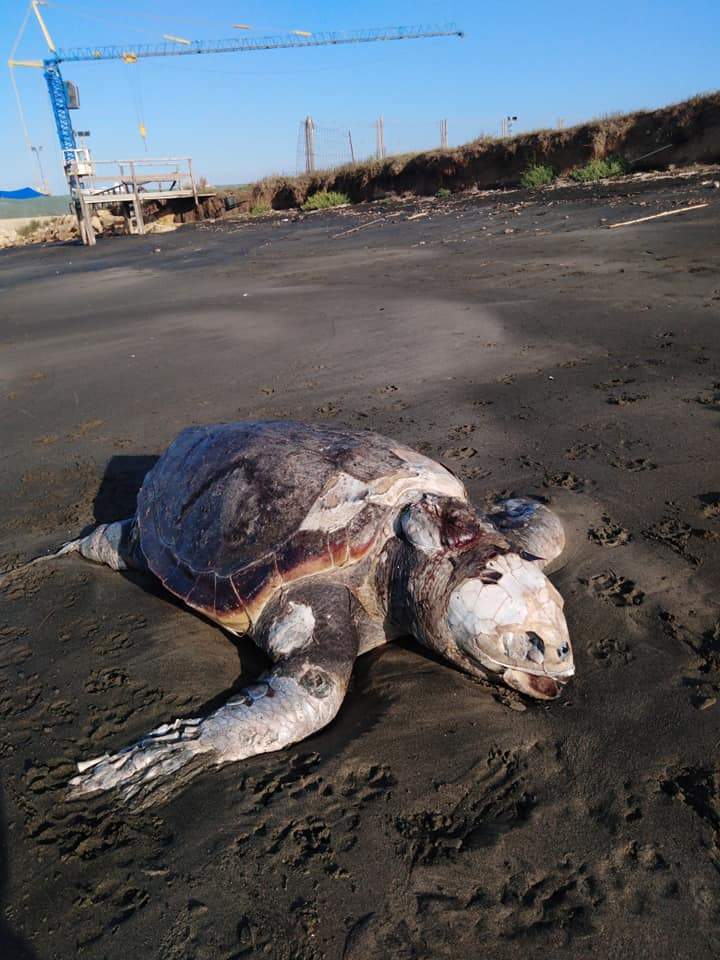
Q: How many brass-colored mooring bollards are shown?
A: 0